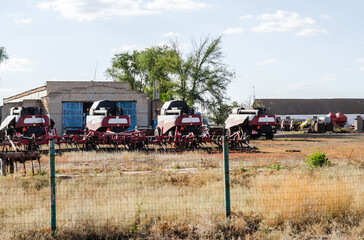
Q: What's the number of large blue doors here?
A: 2